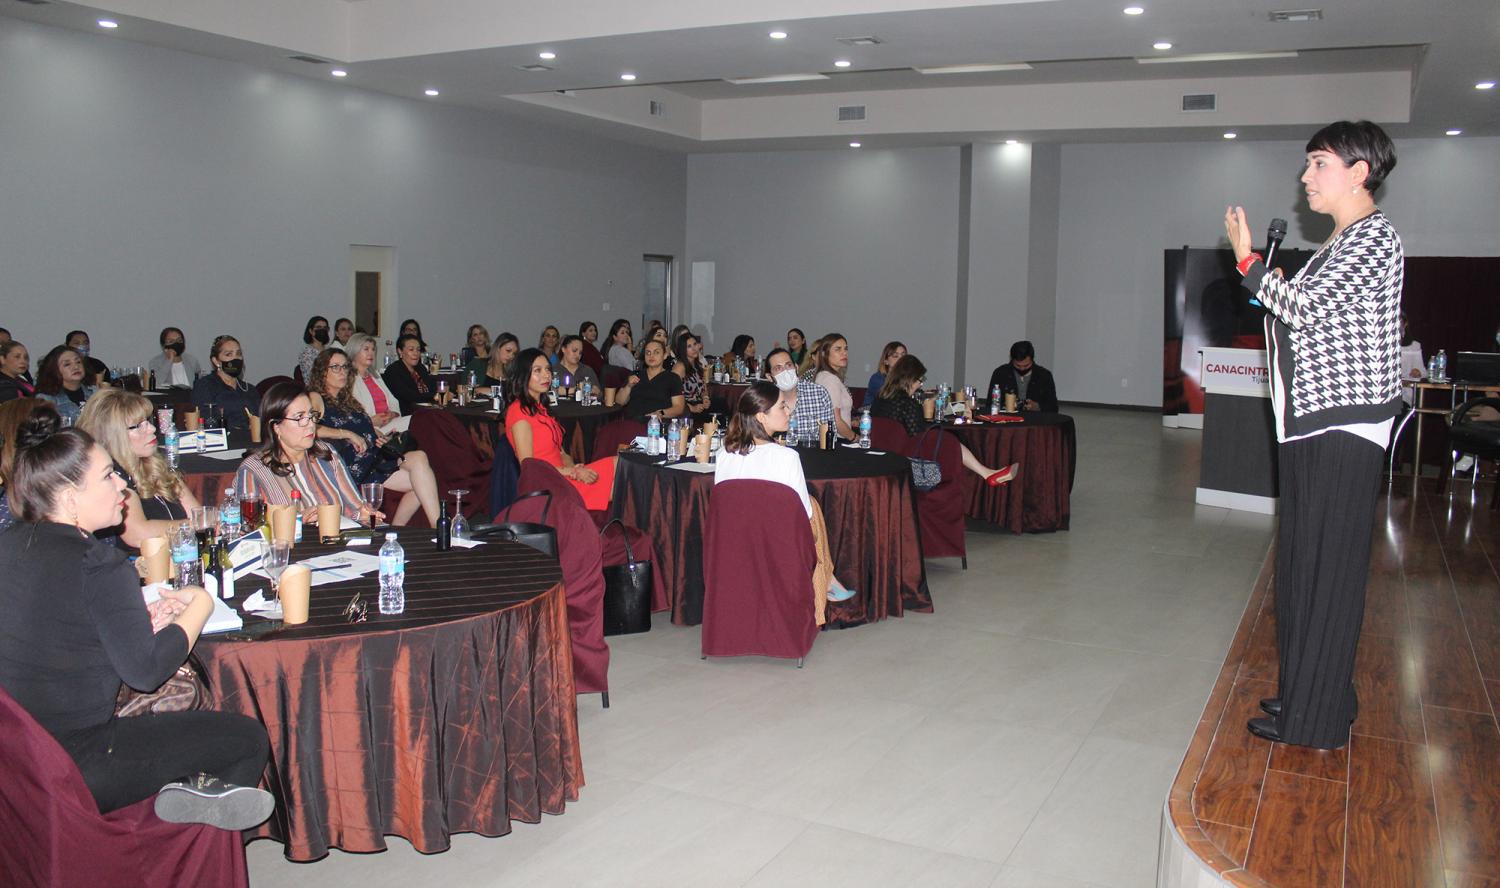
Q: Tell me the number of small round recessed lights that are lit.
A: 14